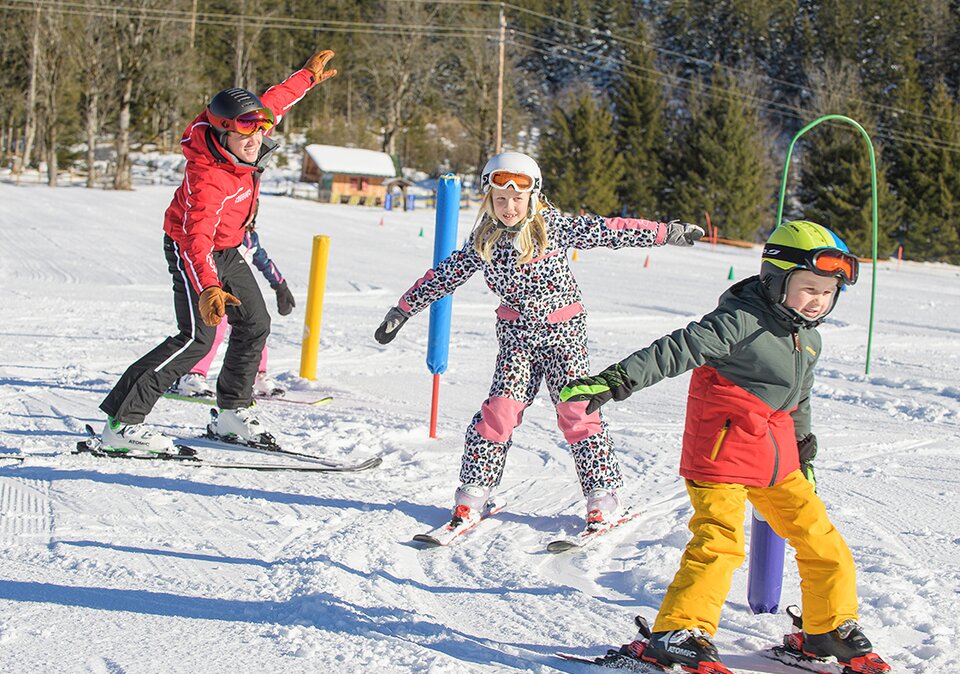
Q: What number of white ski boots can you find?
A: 6